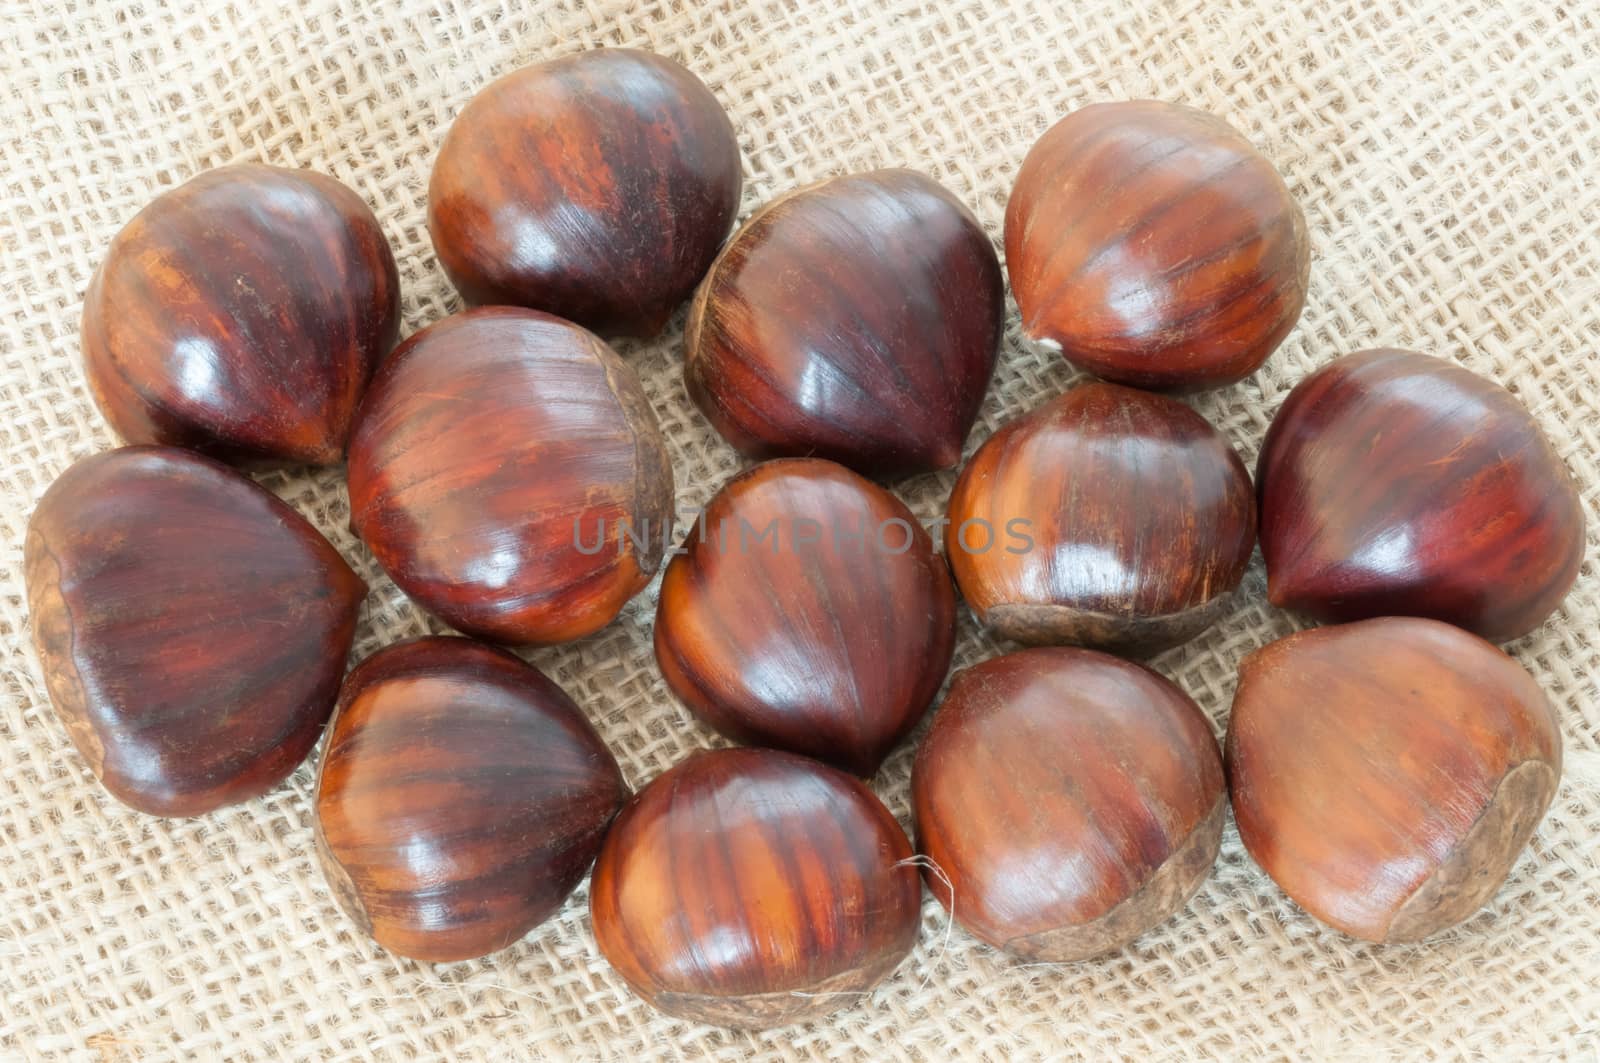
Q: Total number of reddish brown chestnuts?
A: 13